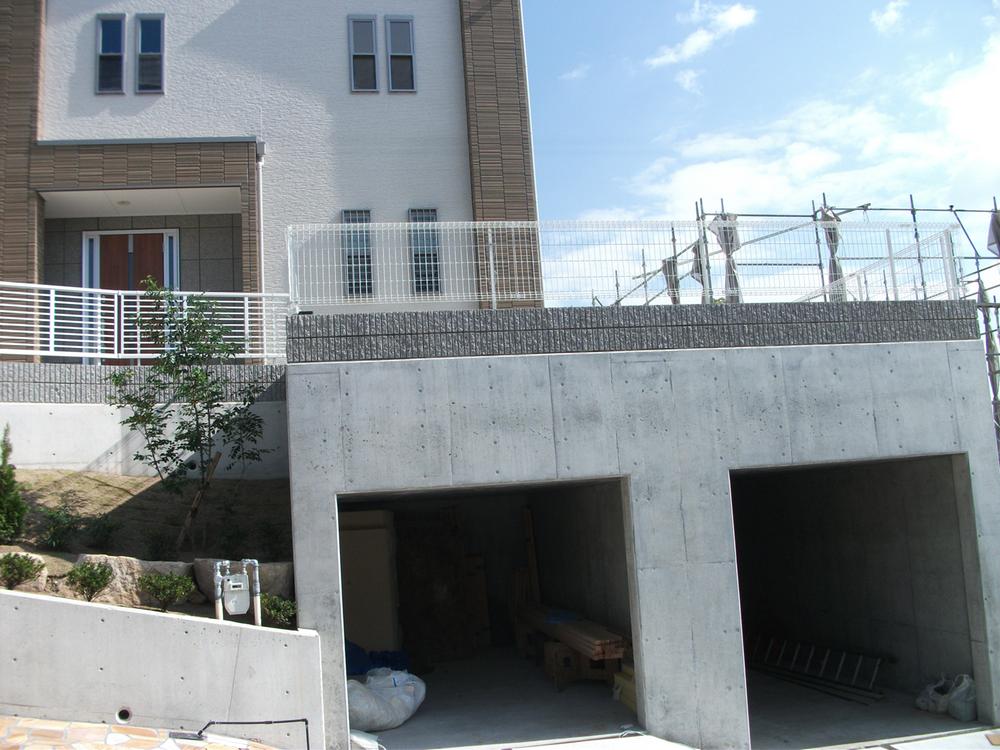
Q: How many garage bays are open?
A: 2